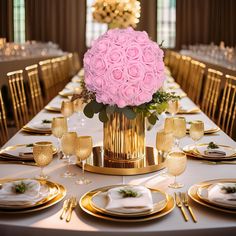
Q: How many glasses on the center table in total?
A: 12